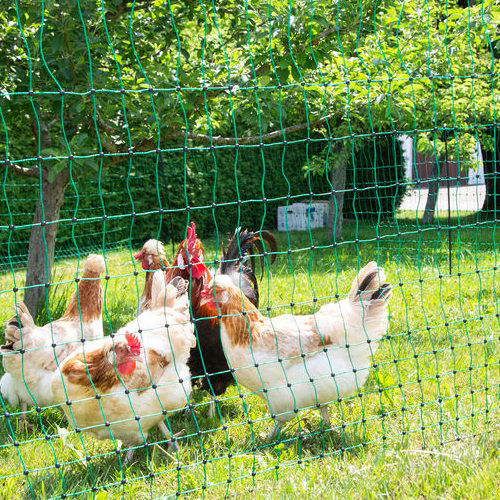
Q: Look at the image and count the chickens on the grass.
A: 5